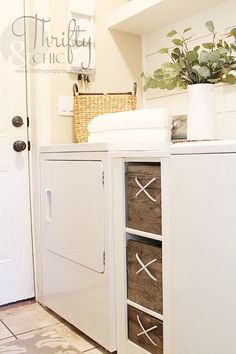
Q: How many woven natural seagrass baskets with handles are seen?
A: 1